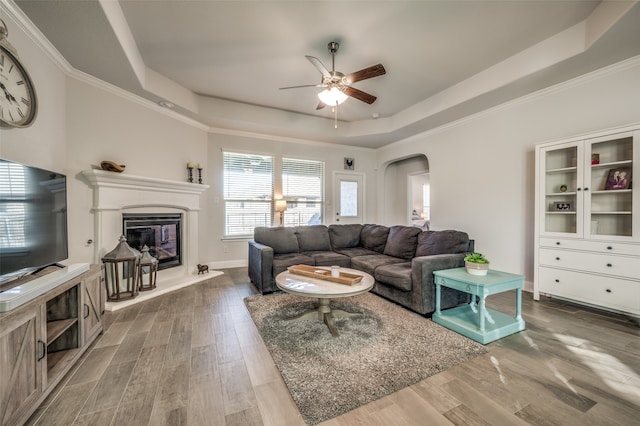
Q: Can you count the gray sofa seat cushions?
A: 5